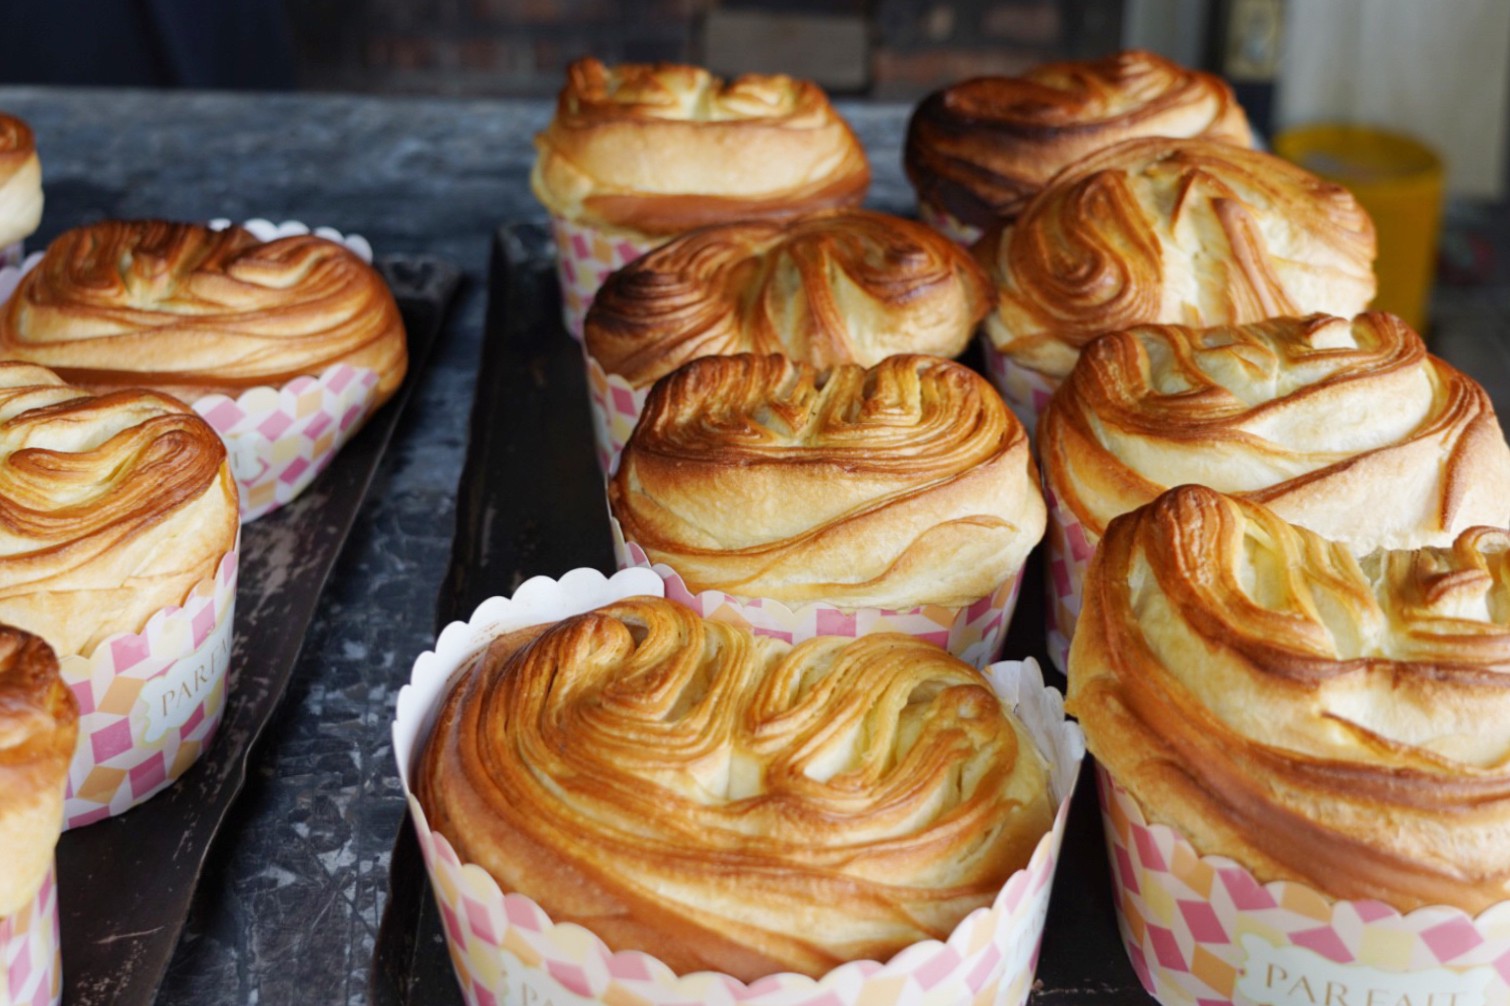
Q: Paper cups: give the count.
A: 12